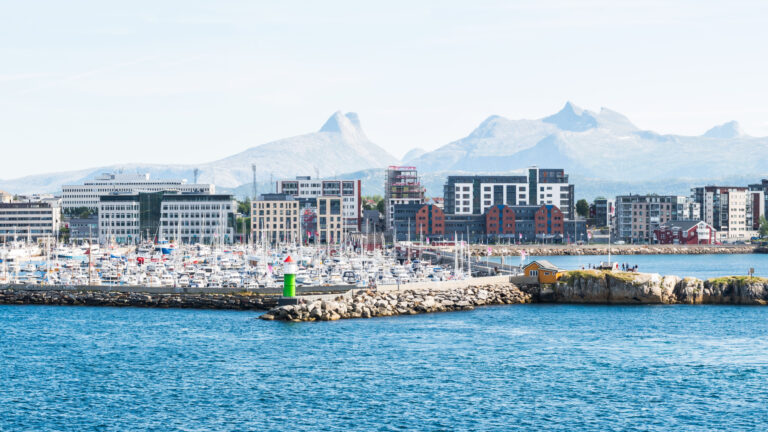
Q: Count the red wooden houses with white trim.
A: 1